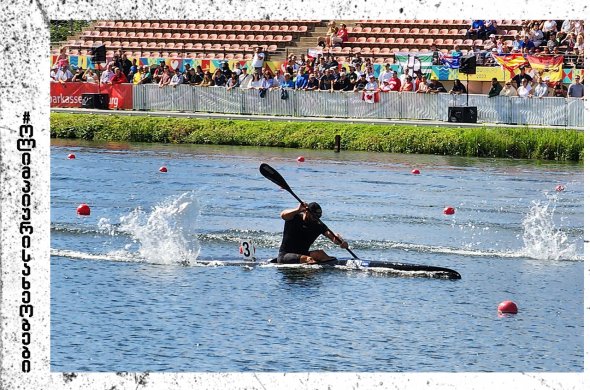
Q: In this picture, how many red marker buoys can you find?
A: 8